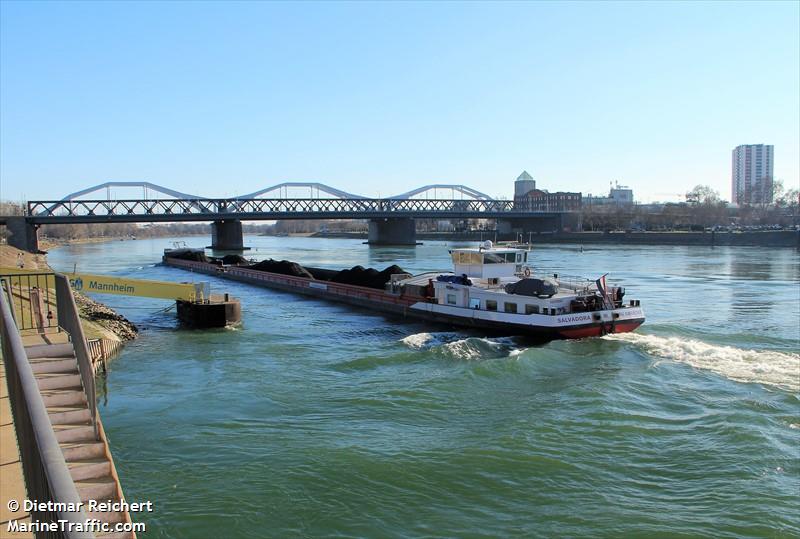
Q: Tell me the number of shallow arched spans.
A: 3